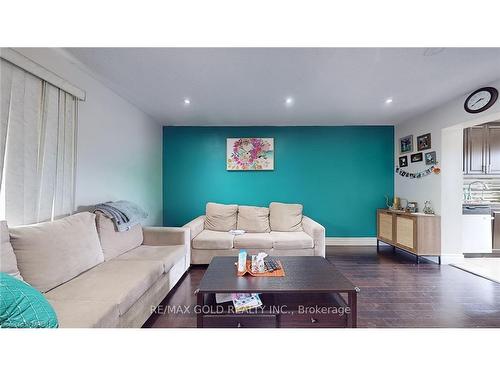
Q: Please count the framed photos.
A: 5